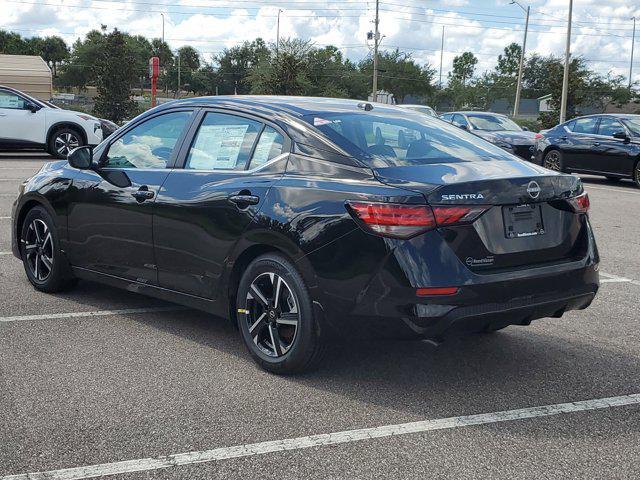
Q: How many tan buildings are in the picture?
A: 1